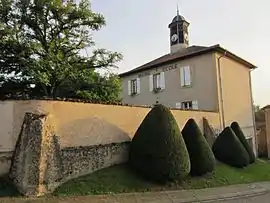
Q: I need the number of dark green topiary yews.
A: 4